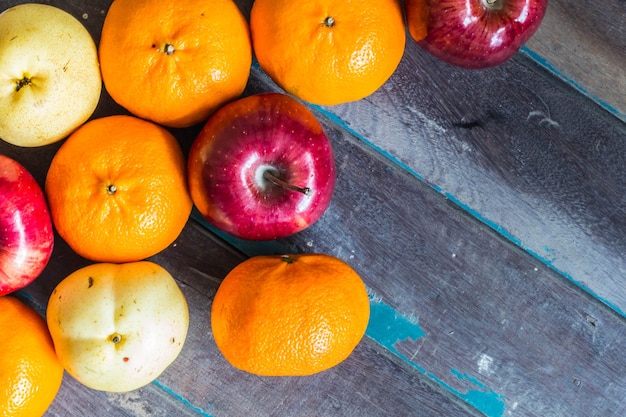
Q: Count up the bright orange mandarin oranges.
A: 5